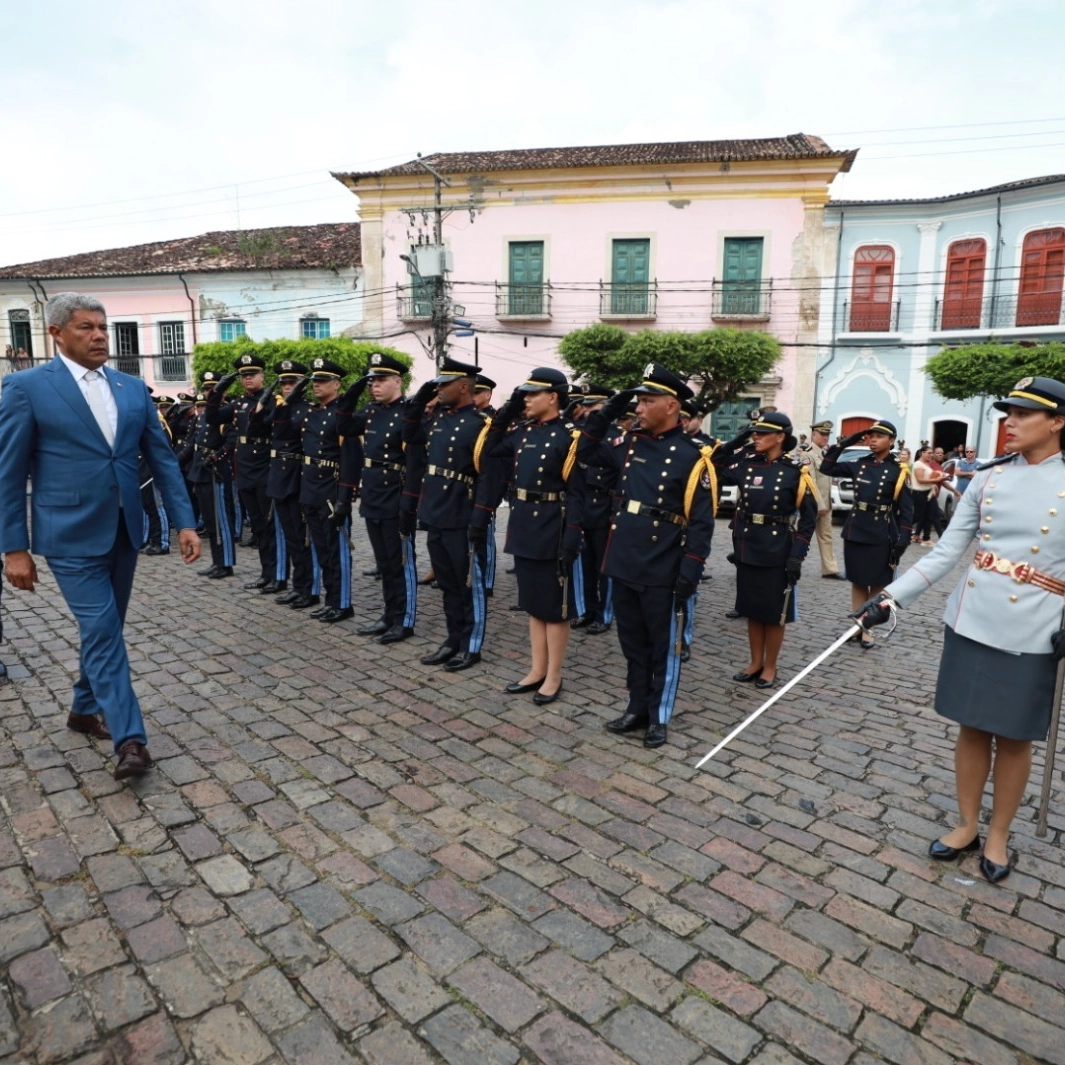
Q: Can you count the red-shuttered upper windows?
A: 3